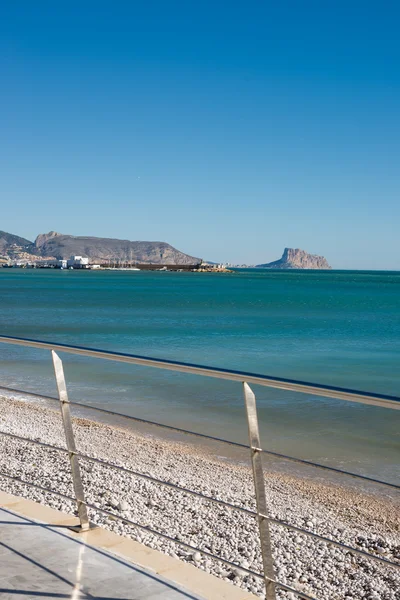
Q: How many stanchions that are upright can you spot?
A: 2